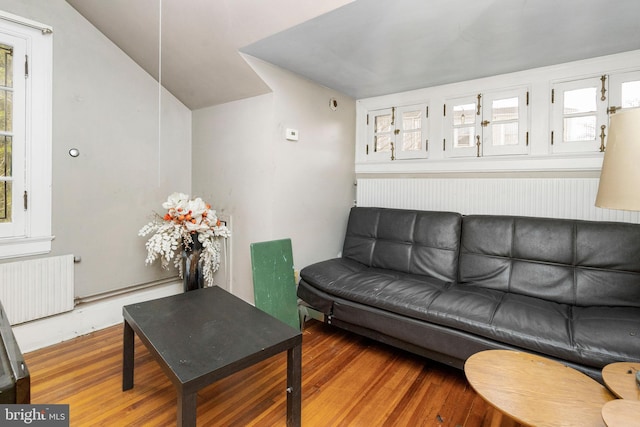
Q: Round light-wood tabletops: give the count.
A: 3